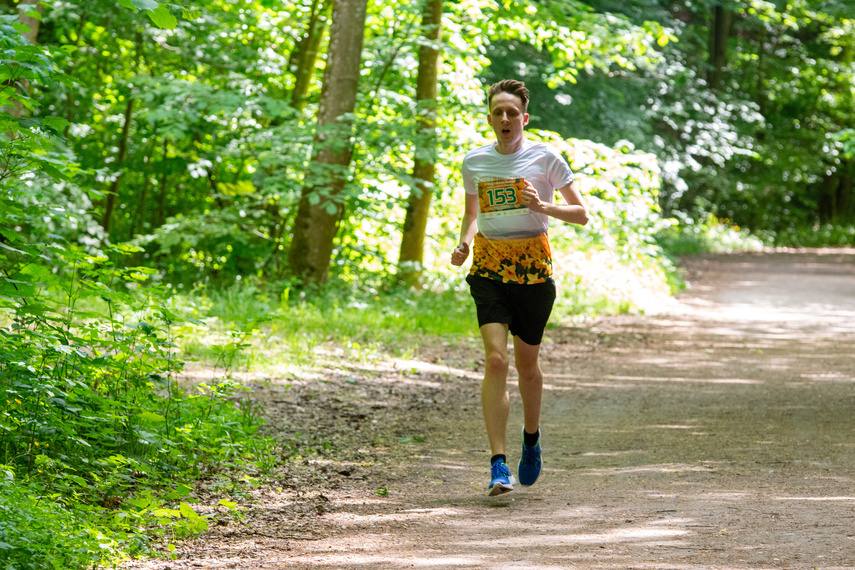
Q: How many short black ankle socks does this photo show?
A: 2